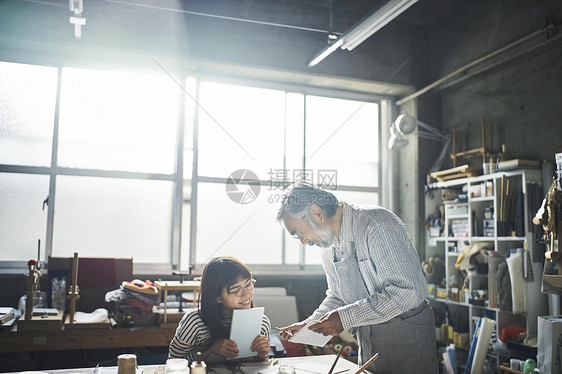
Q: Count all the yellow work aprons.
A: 0